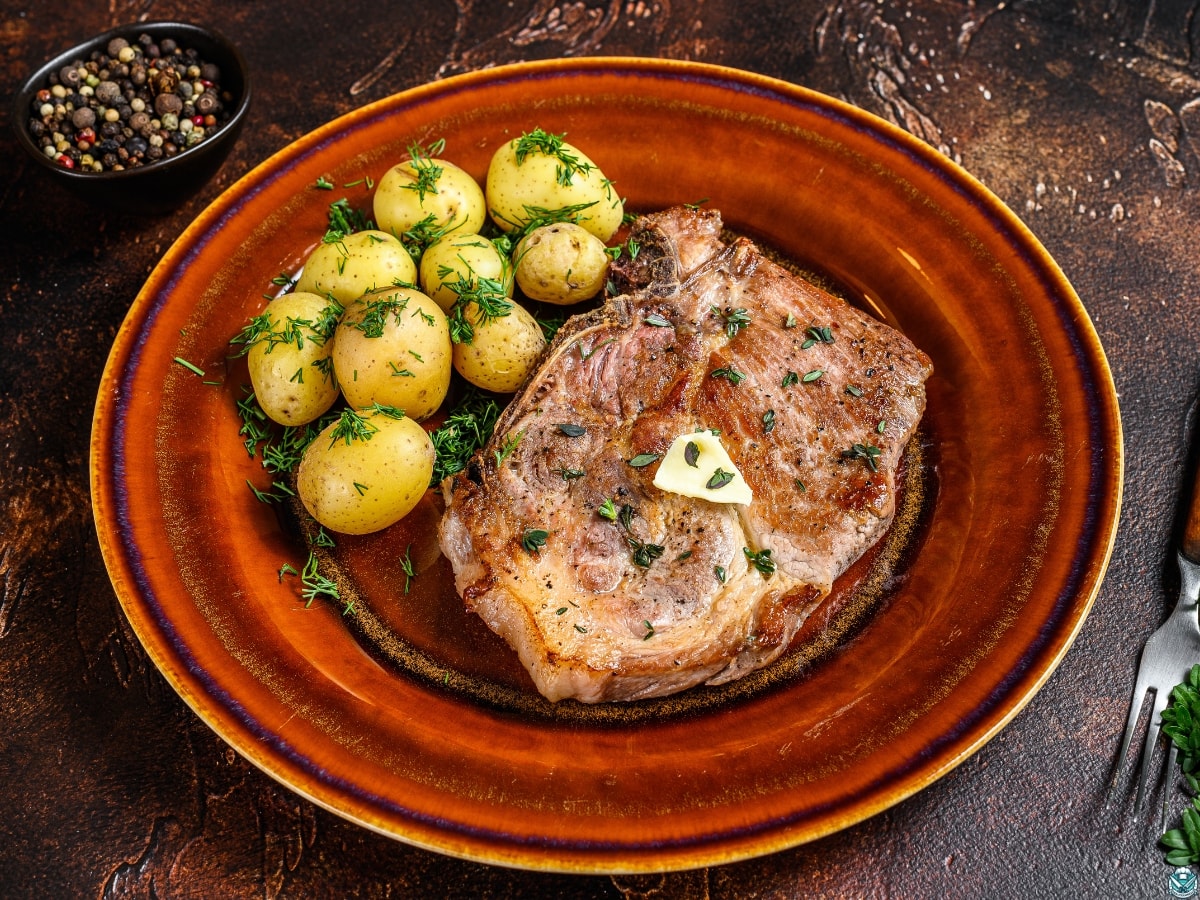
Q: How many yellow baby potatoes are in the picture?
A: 9